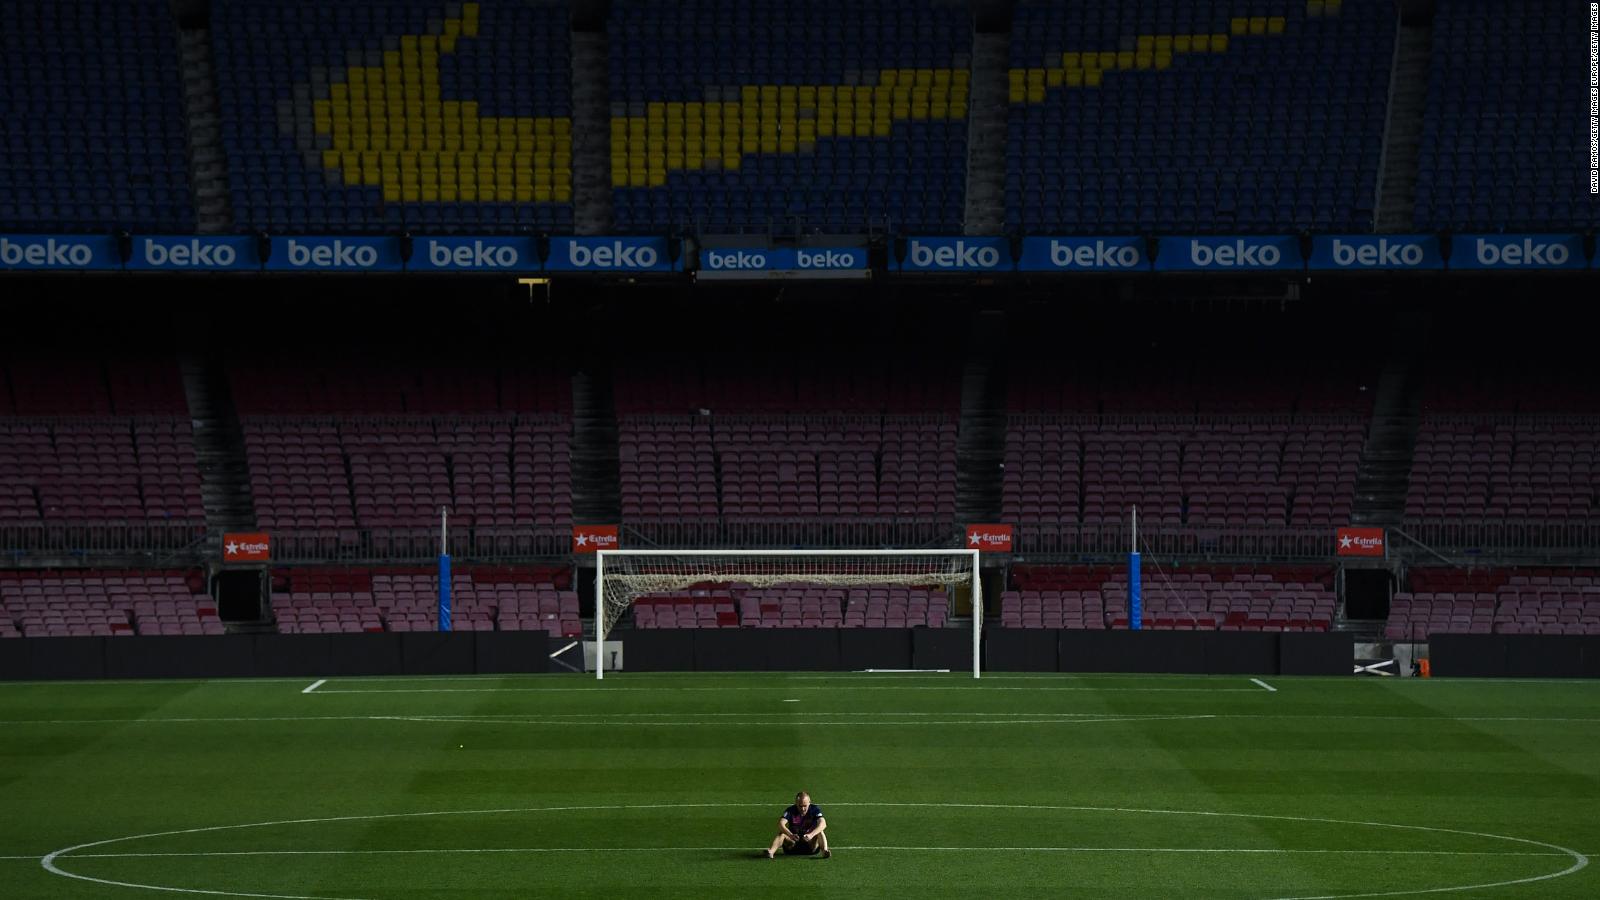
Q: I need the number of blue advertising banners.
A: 12